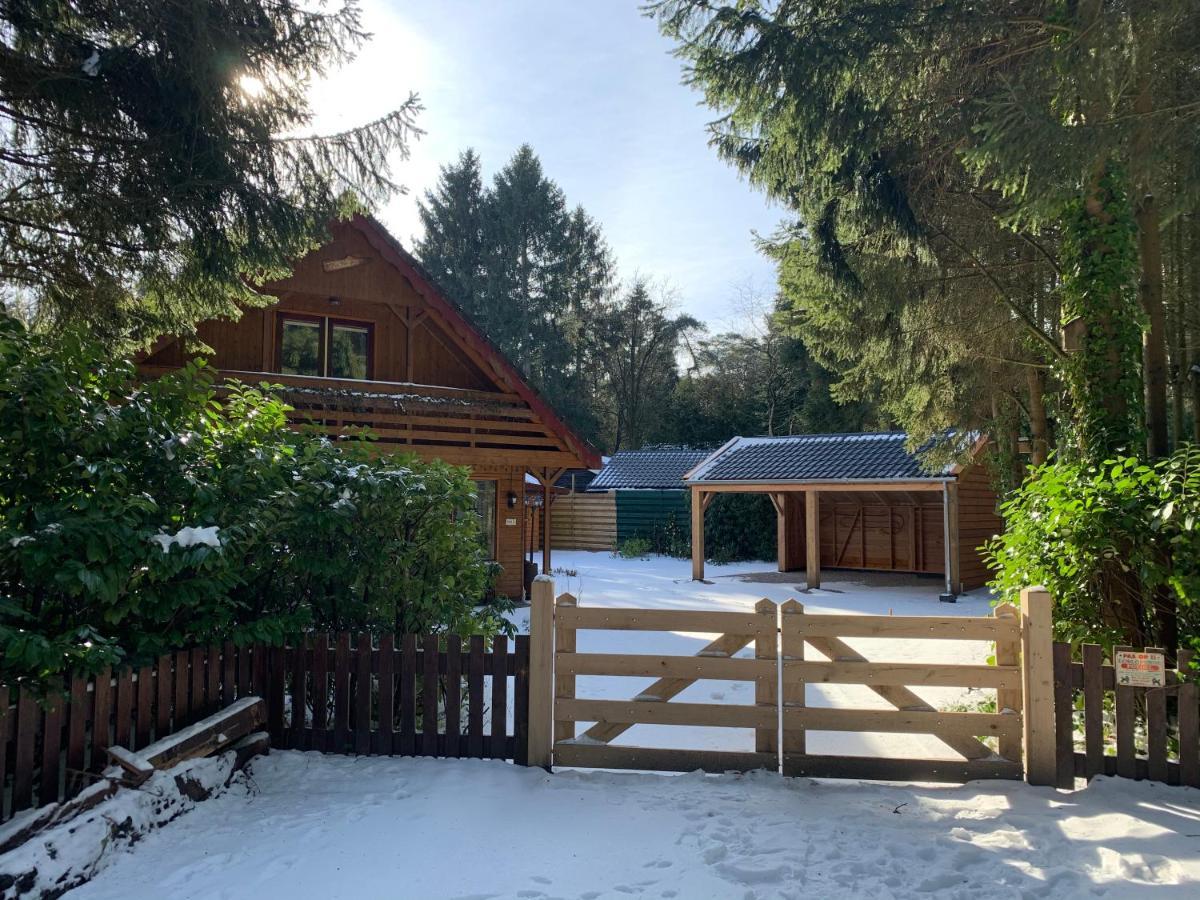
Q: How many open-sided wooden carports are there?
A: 1